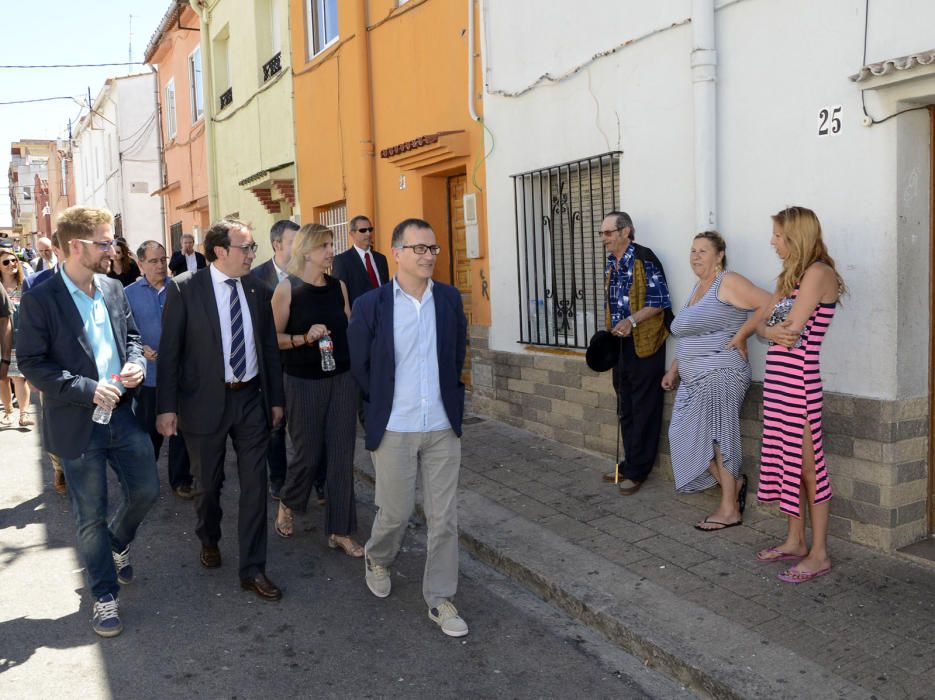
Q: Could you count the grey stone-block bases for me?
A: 1